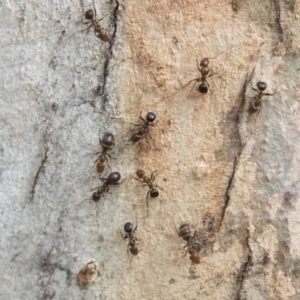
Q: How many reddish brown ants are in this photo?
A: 9